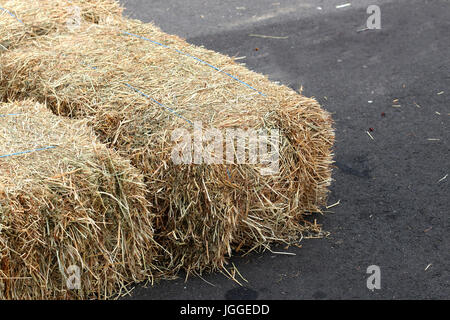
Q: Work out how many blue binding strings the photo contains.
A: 5